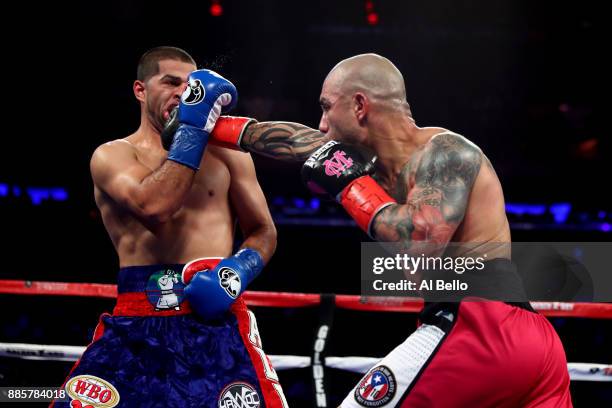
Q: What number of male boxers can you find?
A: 2